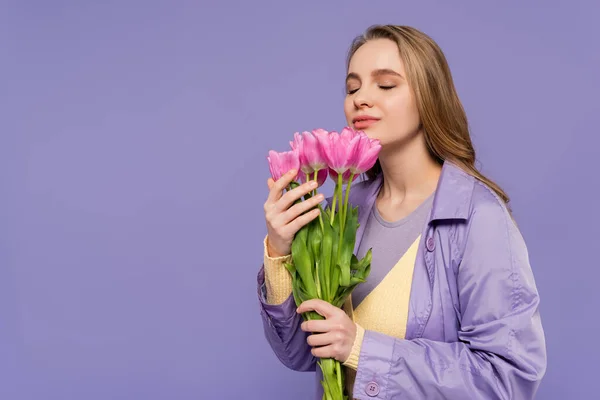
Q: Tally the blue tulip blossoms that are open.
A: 0